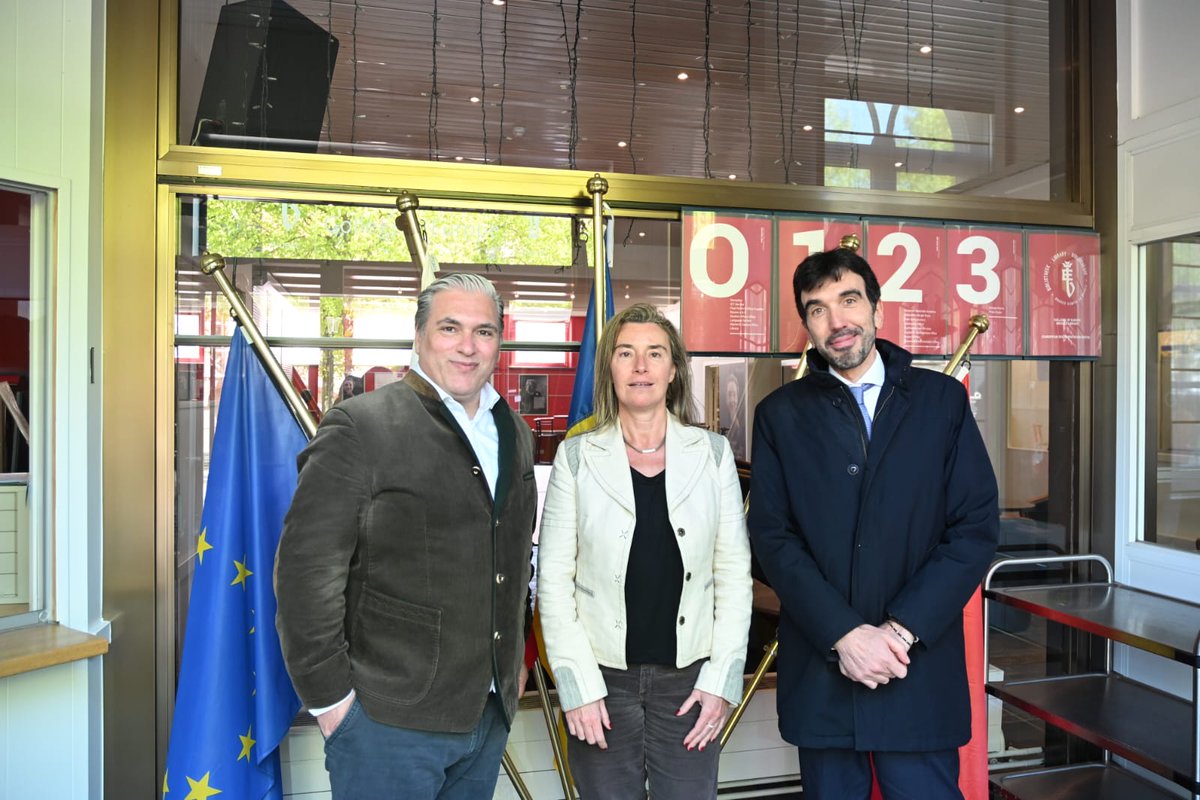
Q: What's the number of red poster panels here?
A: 5